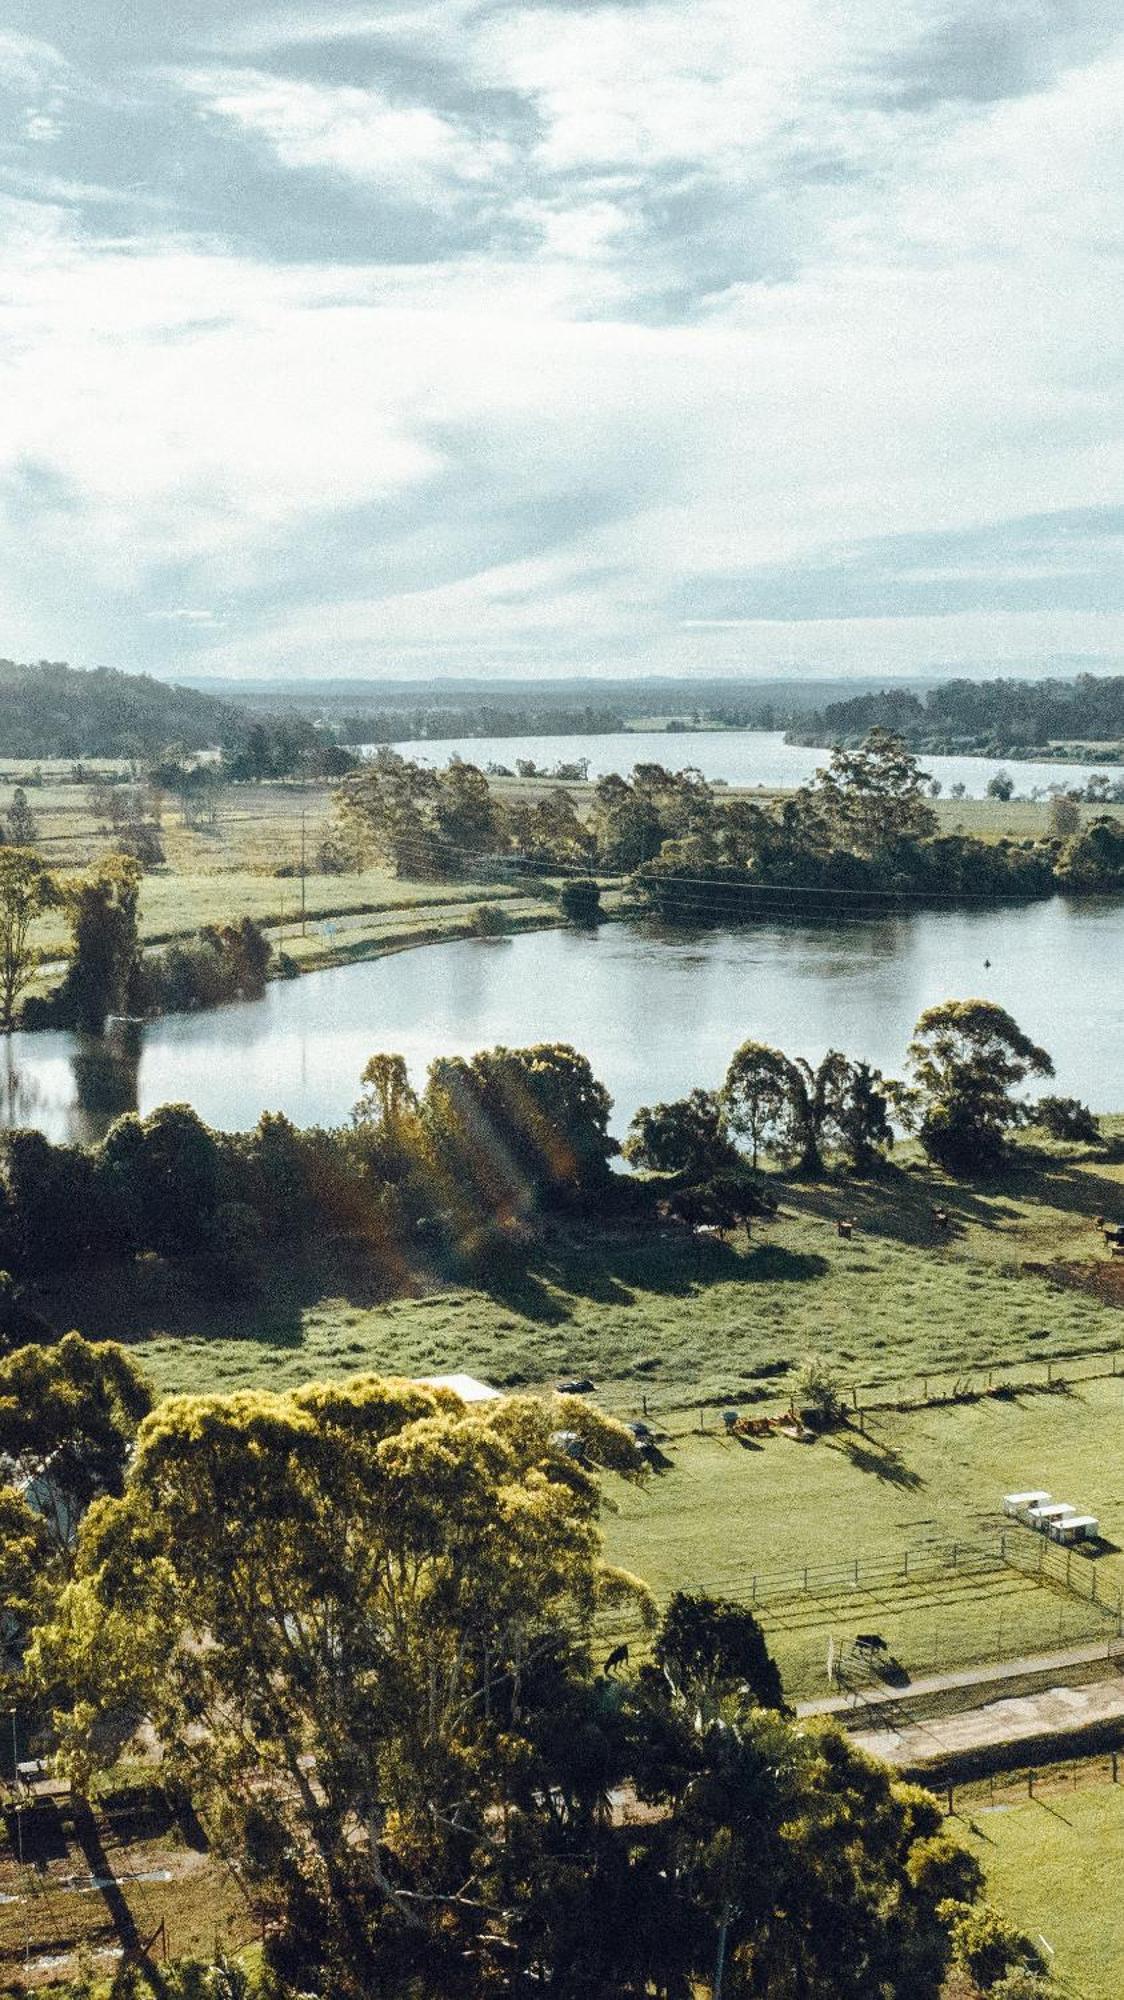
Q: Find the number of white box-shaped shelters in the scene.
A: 3